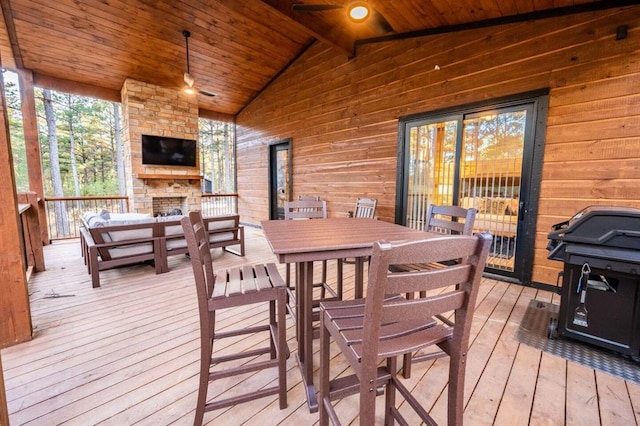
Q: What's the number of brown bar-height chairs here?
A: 4